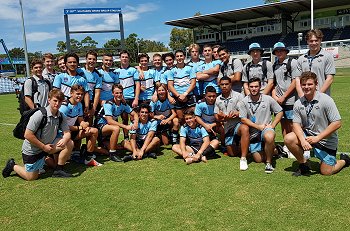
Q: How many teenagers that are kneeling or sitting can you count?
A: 10